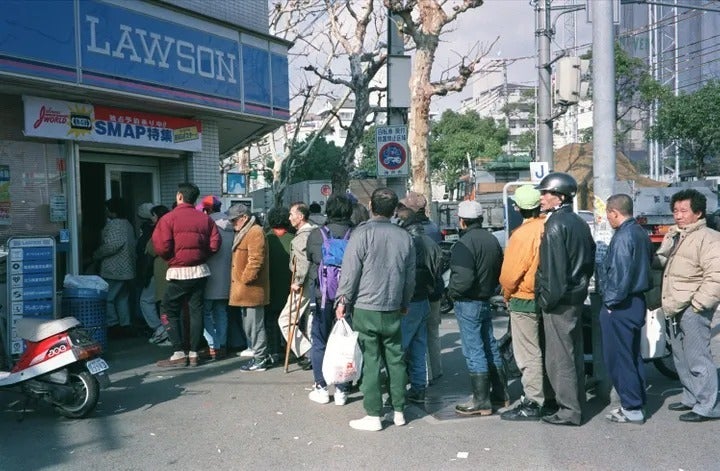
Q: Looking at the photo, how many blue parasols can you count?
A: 0